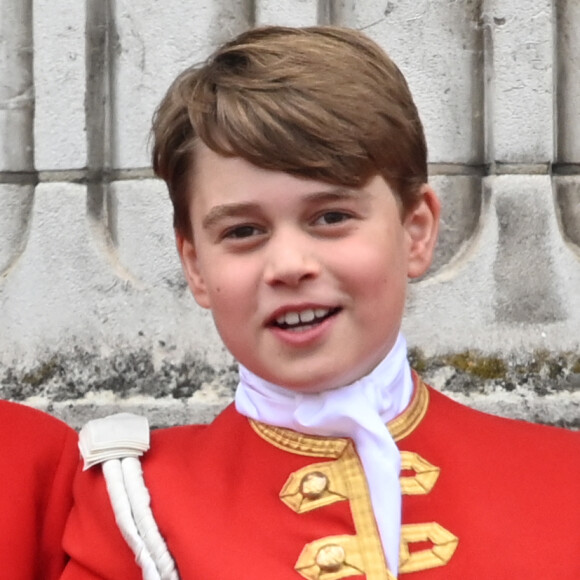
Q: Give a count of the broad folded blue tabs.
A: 0